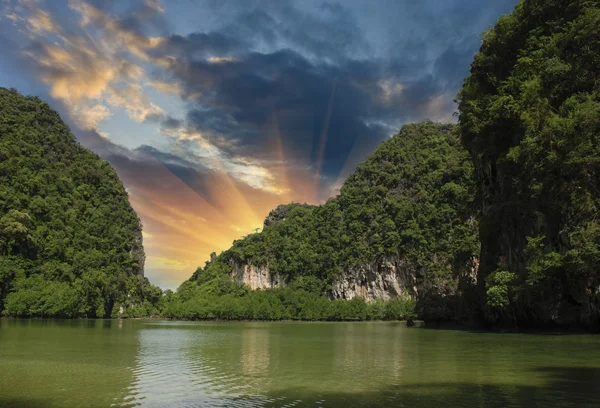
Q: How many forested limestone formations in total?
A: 3